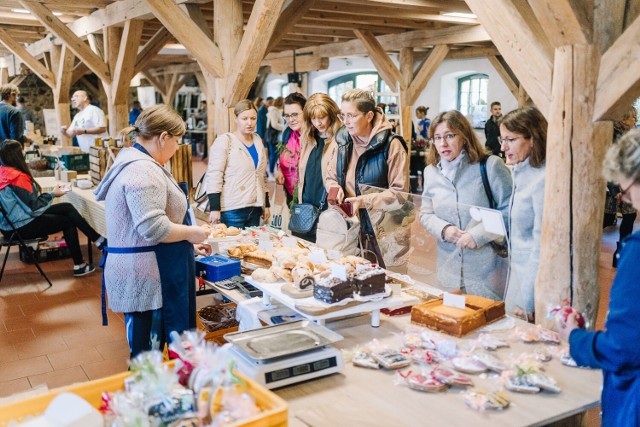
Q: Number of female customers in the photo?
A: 7